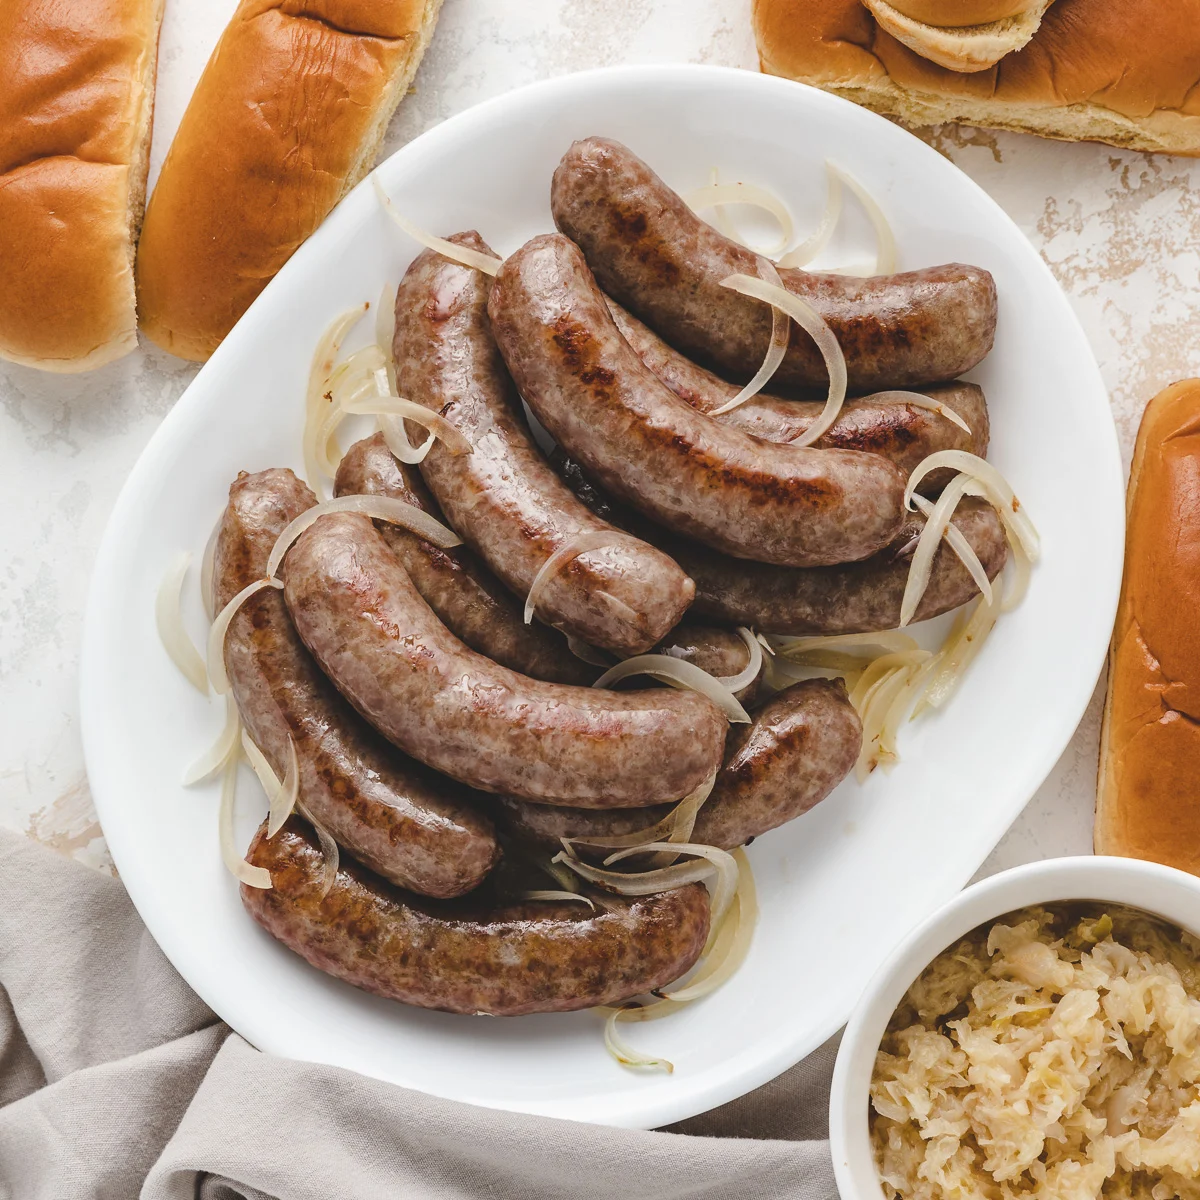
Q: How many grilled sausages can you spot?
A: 10